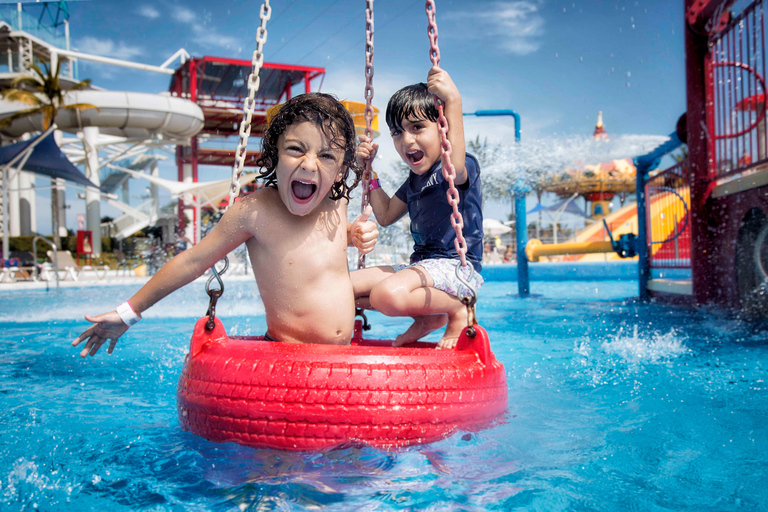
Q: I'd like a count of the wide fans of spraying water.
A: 1